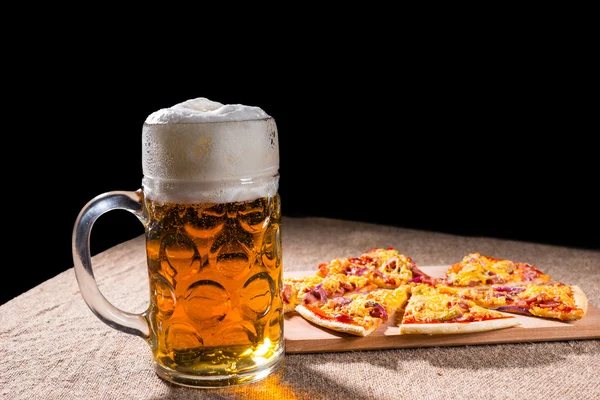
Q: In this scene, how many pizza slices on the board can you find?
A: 6